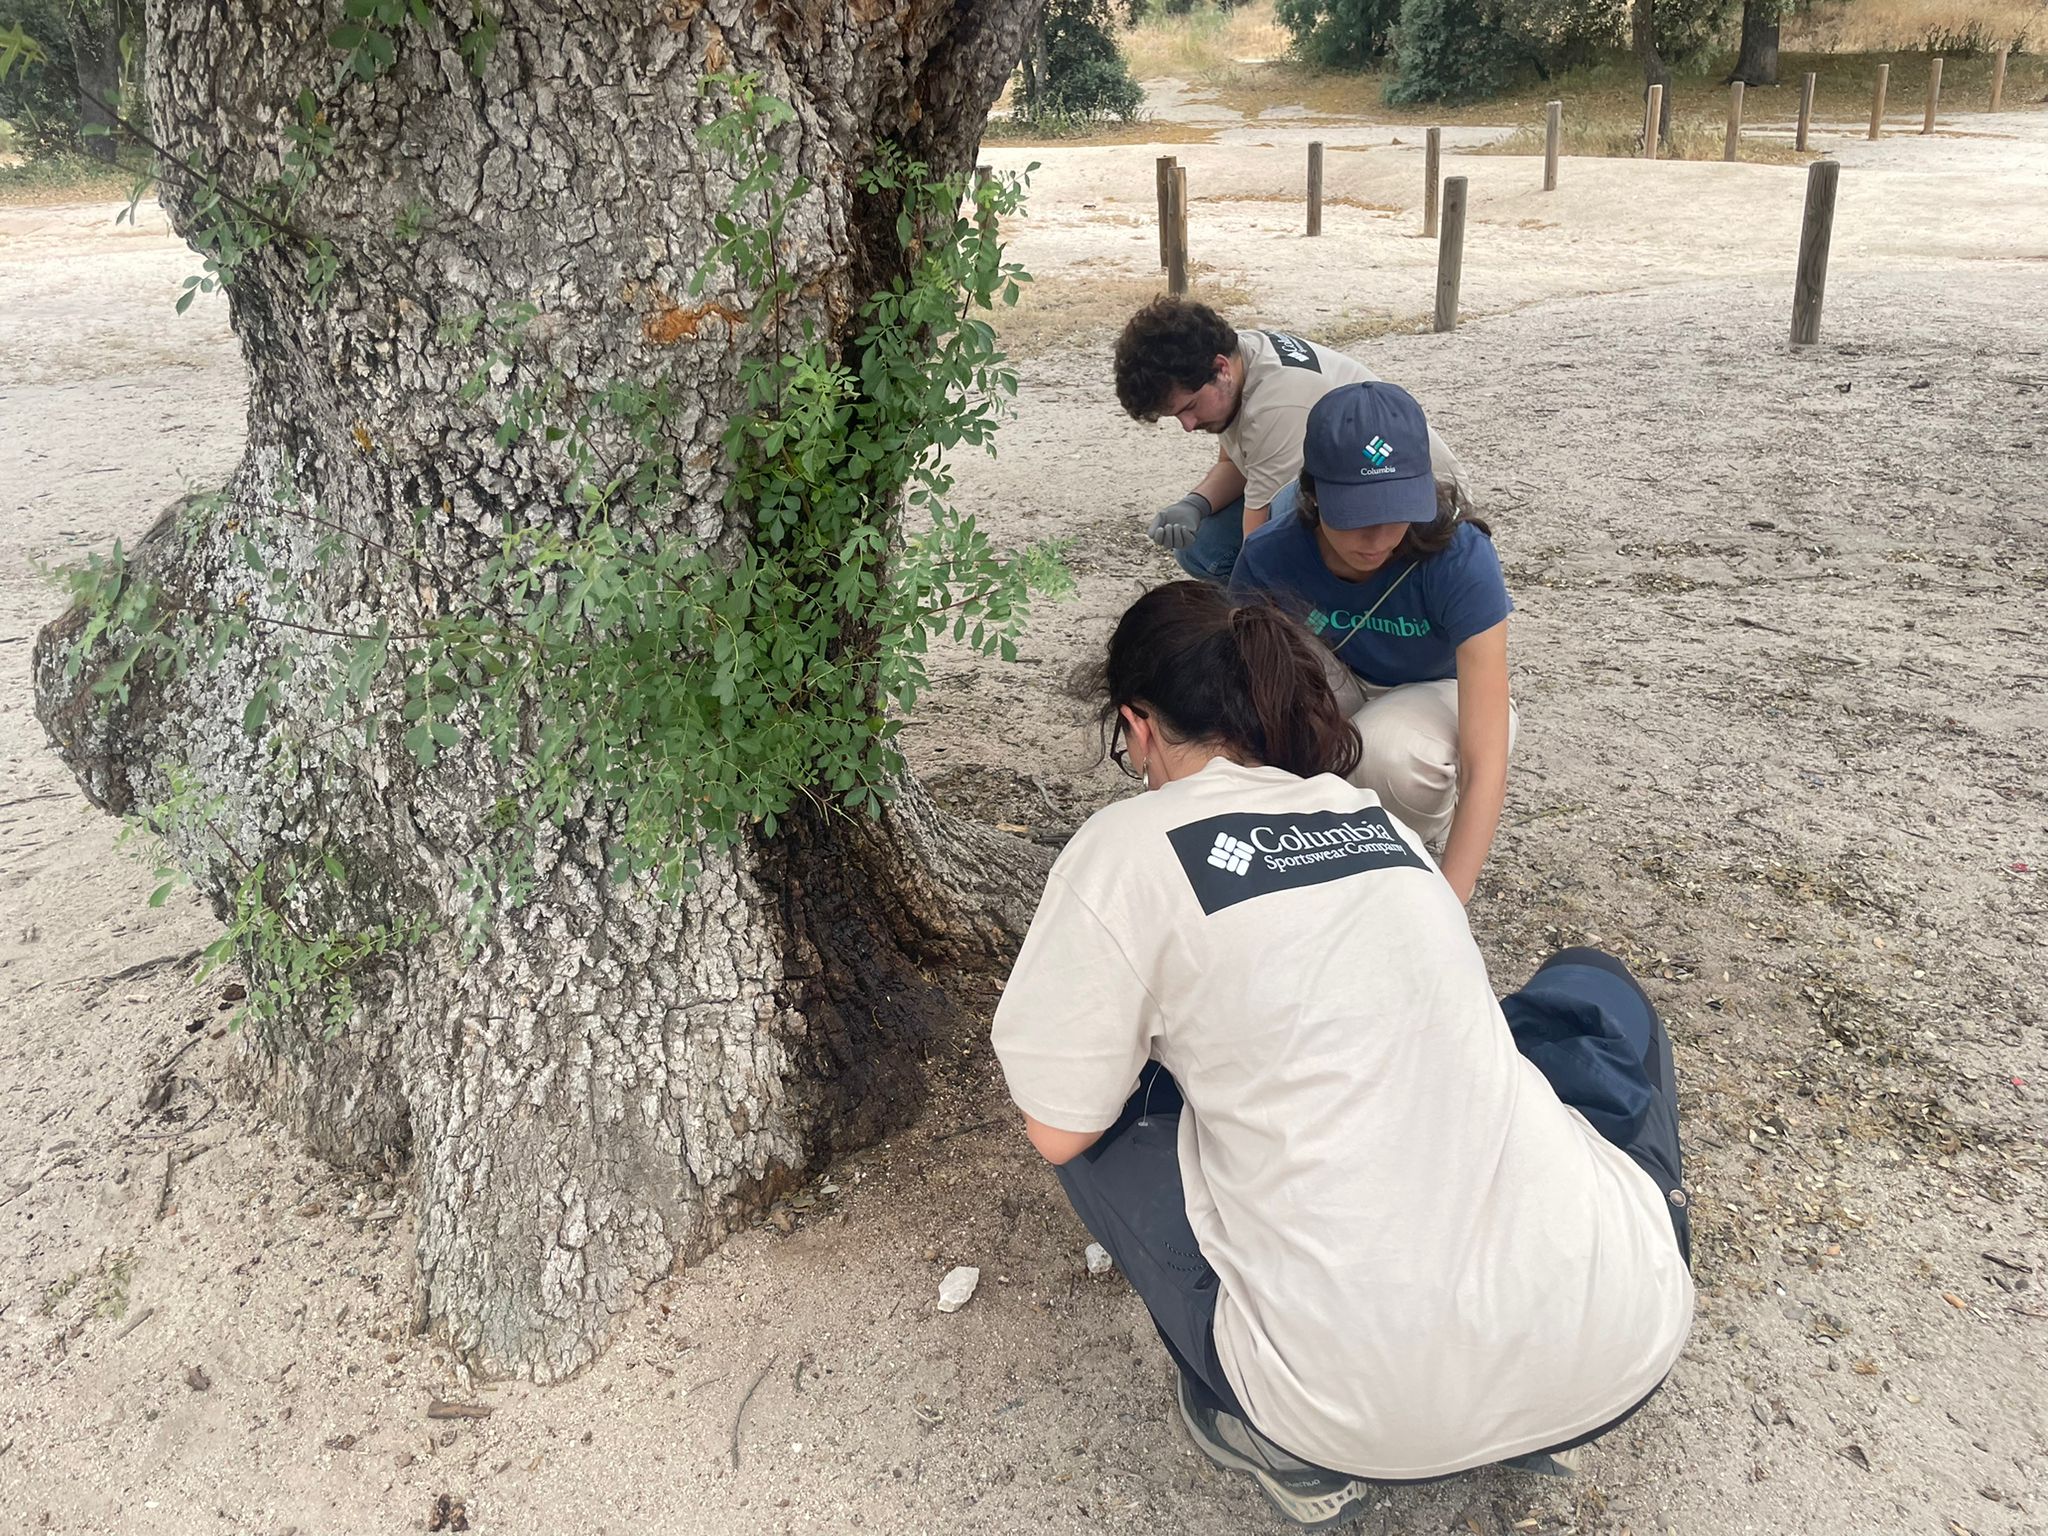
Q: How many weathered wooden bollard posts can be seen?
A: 14